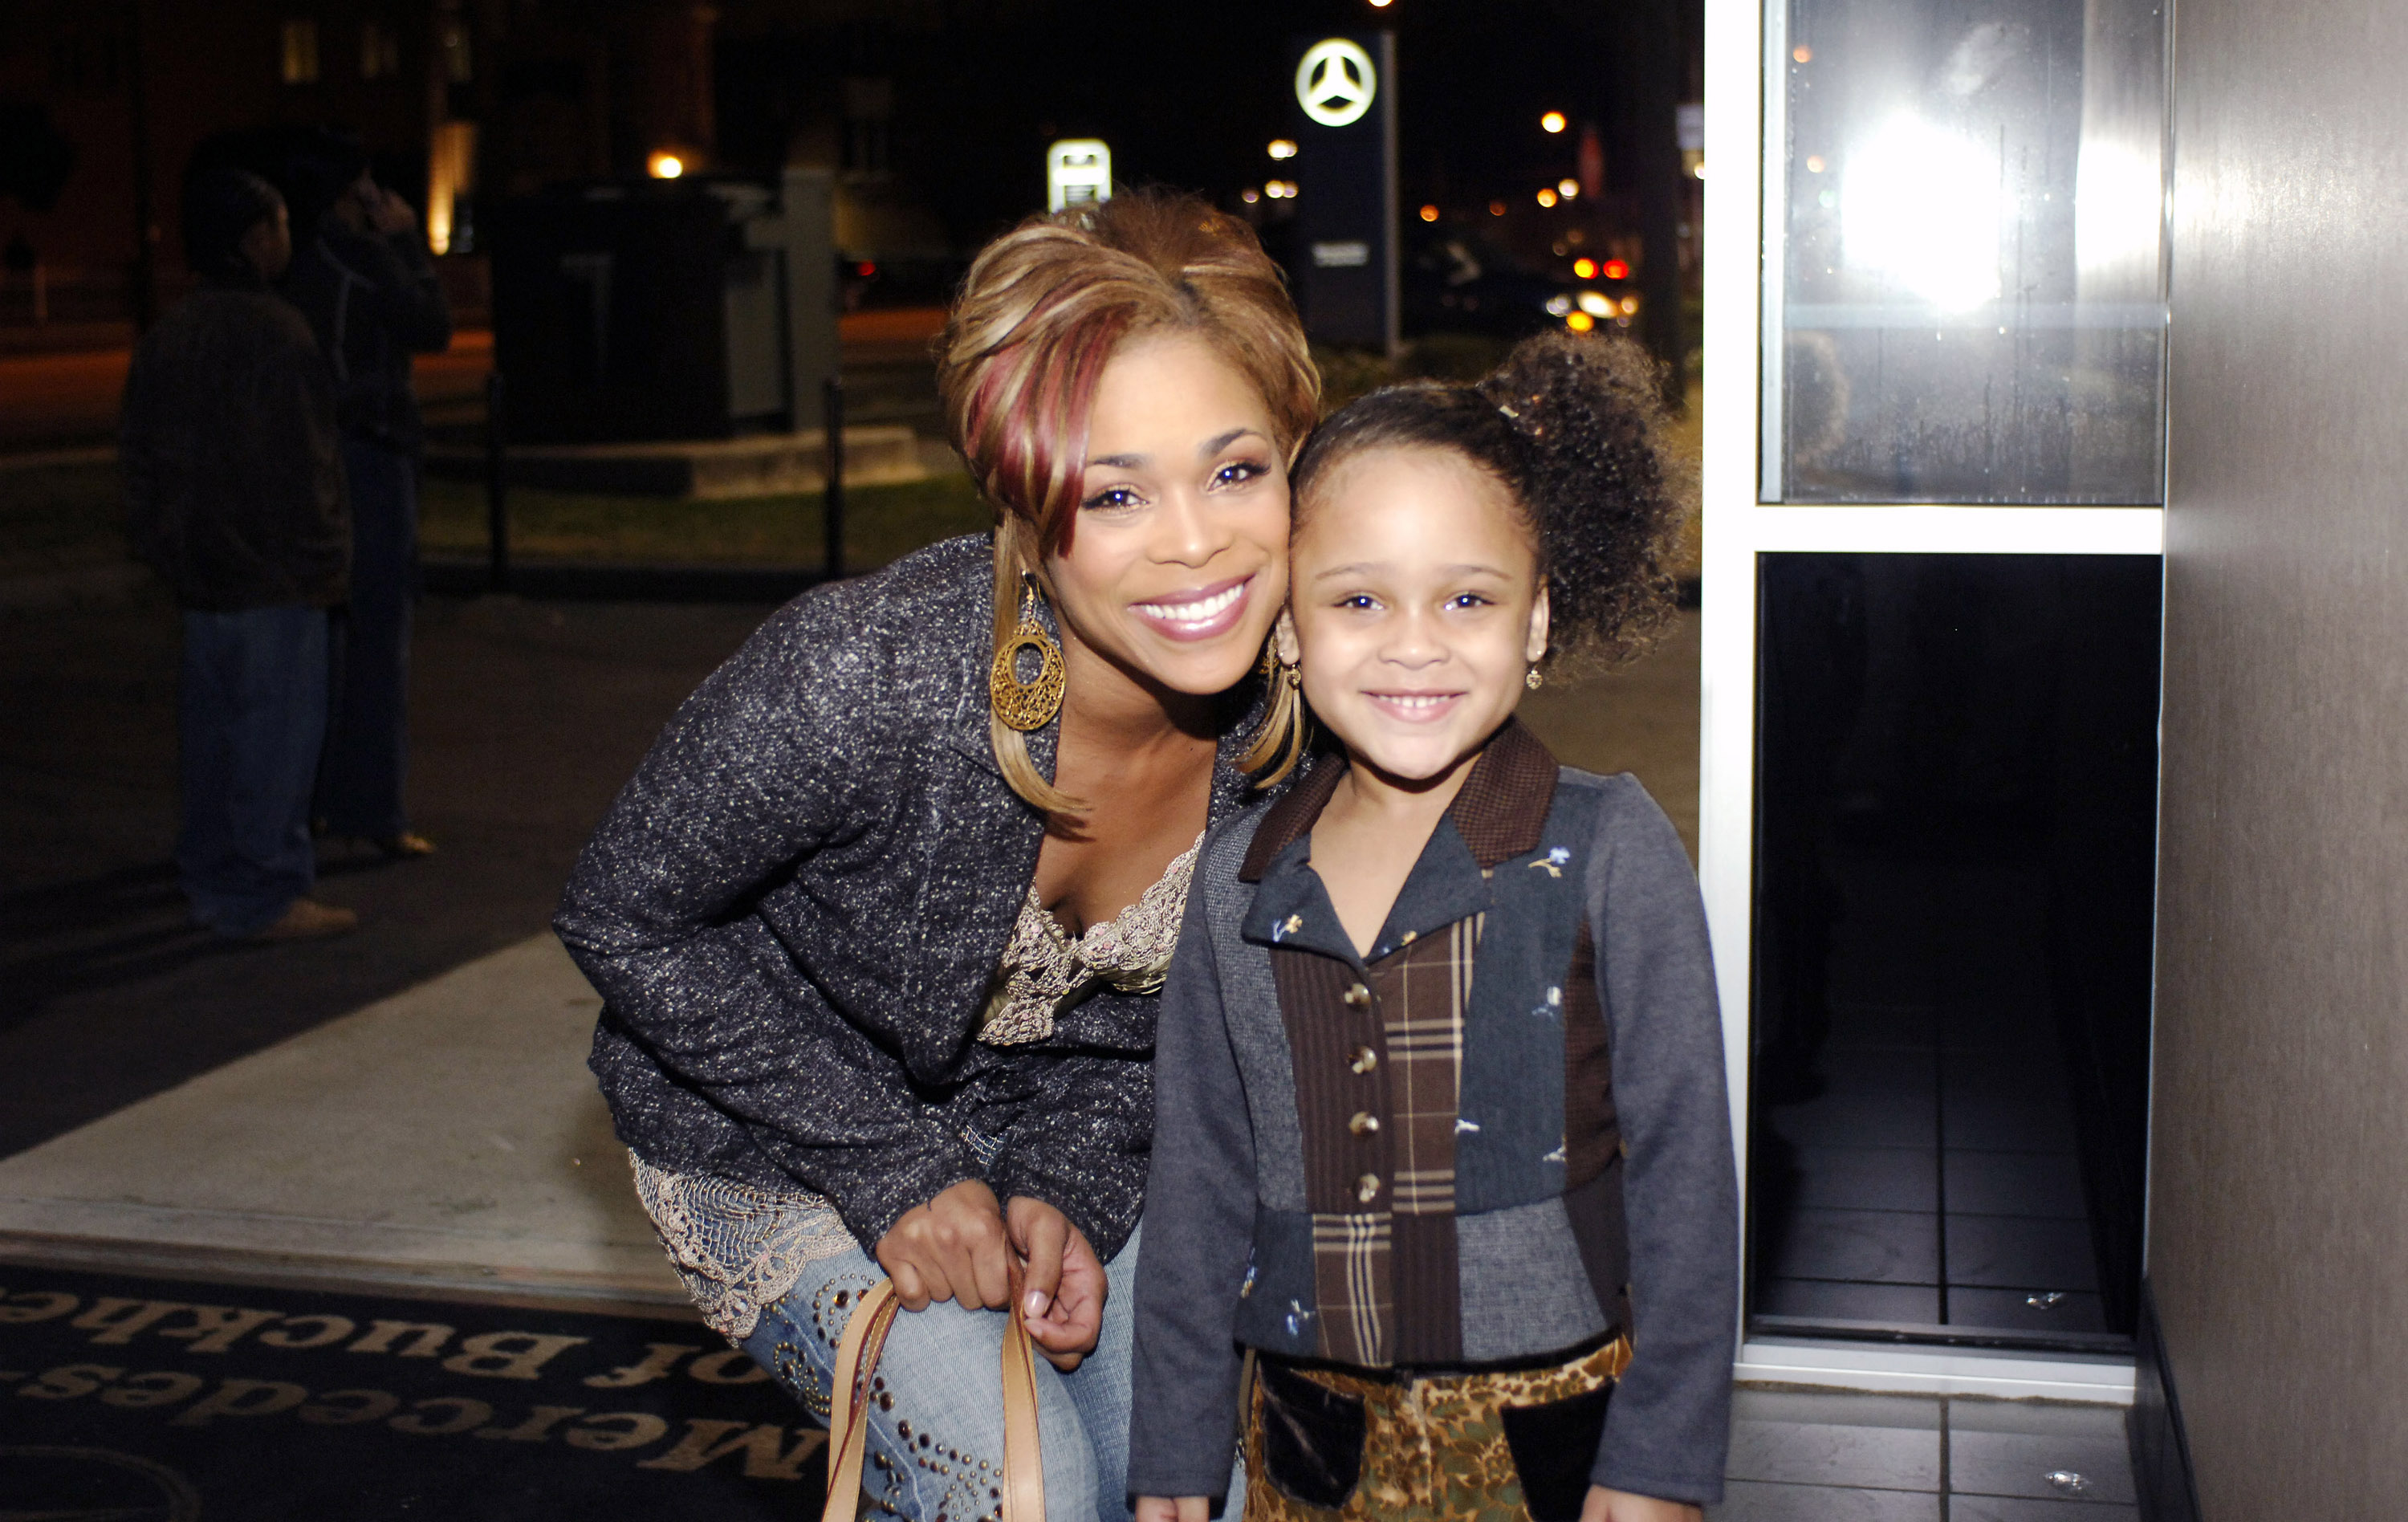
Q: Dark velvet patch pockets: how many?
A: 2